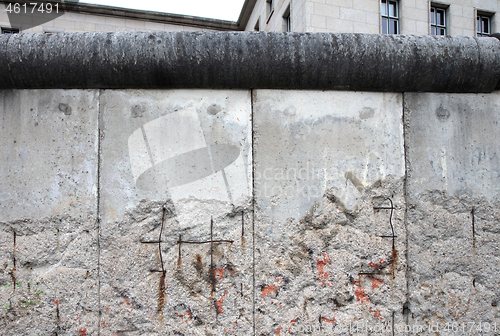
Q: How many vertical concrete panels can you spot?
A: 4